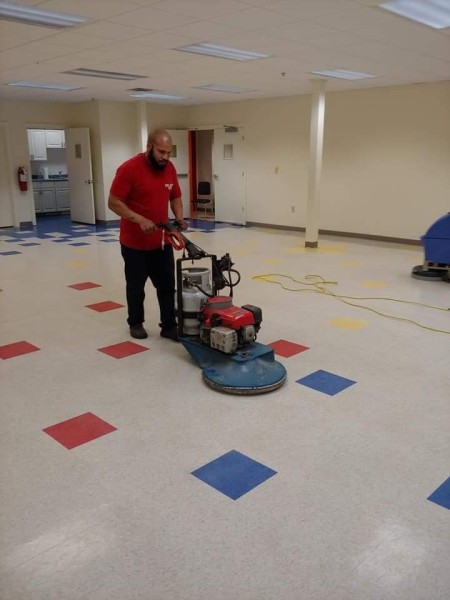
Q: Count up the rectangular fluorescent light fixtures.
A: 8